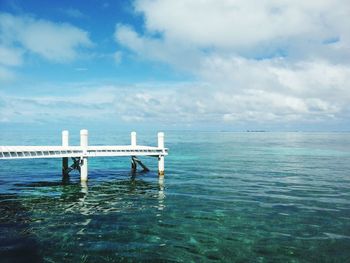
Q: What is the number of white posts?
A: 4